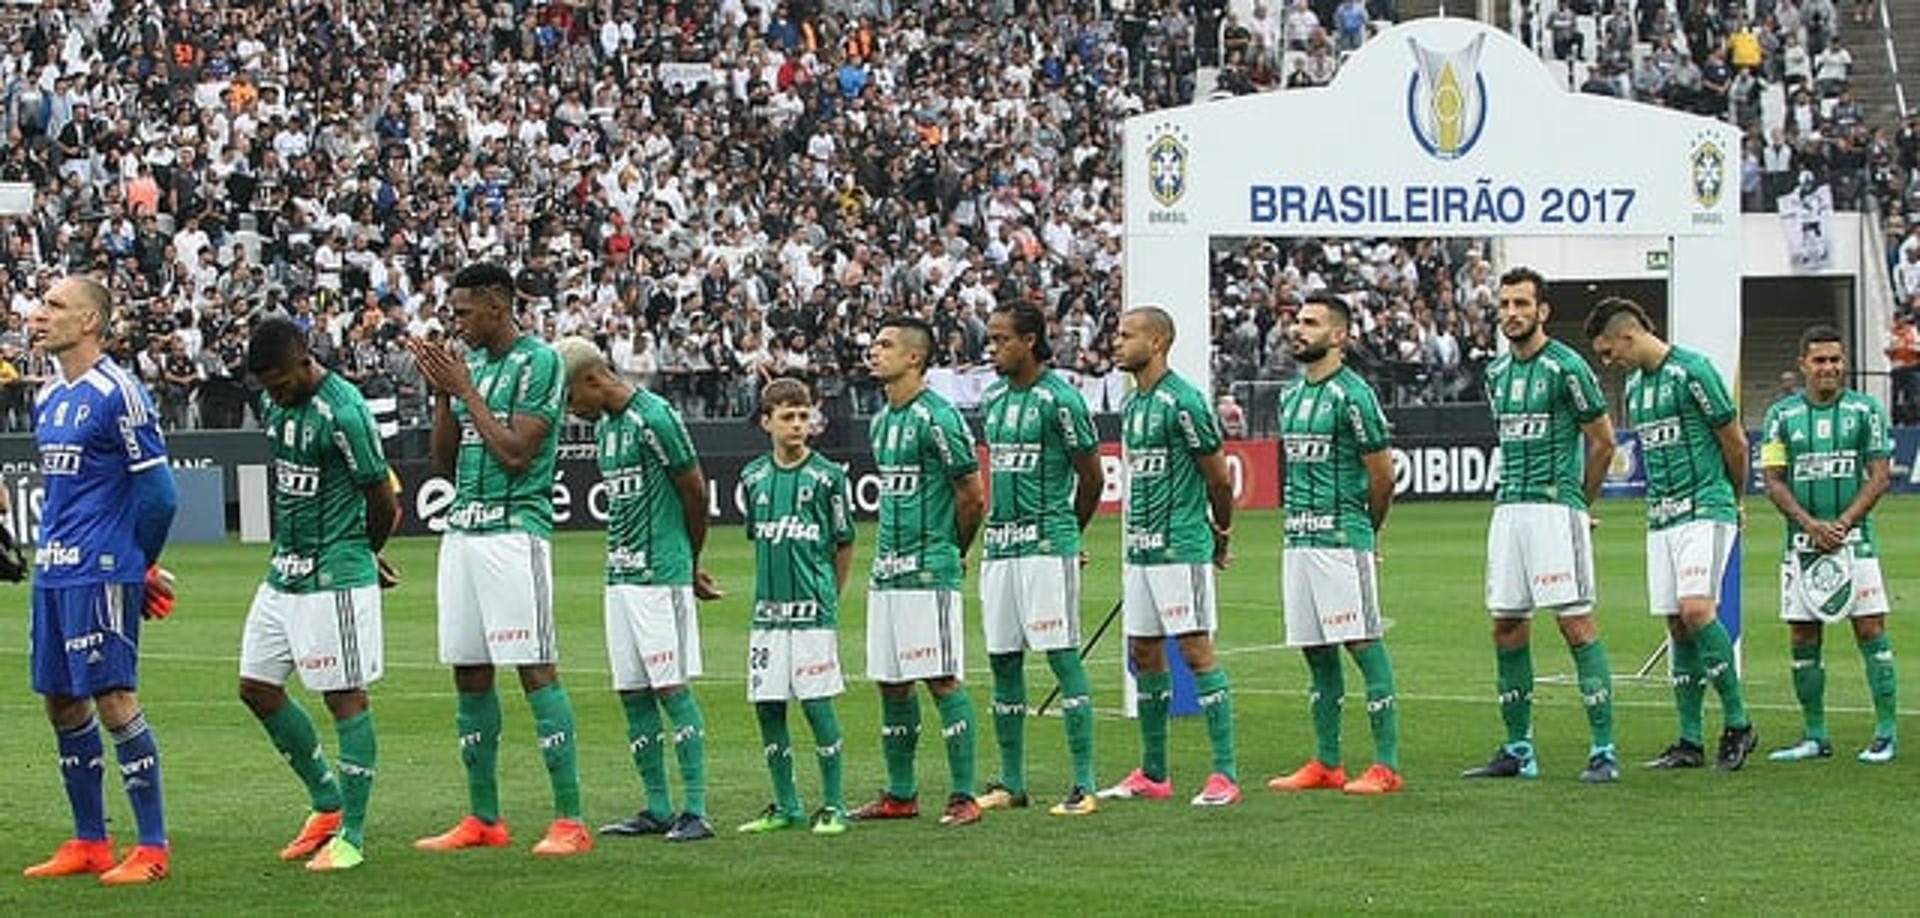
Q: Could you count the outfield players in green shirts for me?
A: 10